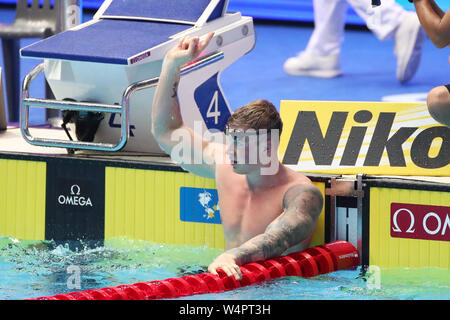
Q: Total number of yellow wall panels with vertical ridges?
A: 3